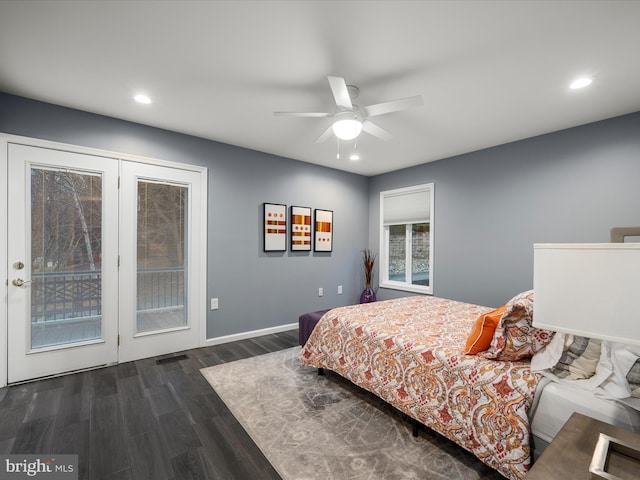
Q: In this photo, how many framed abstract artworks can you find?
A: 3